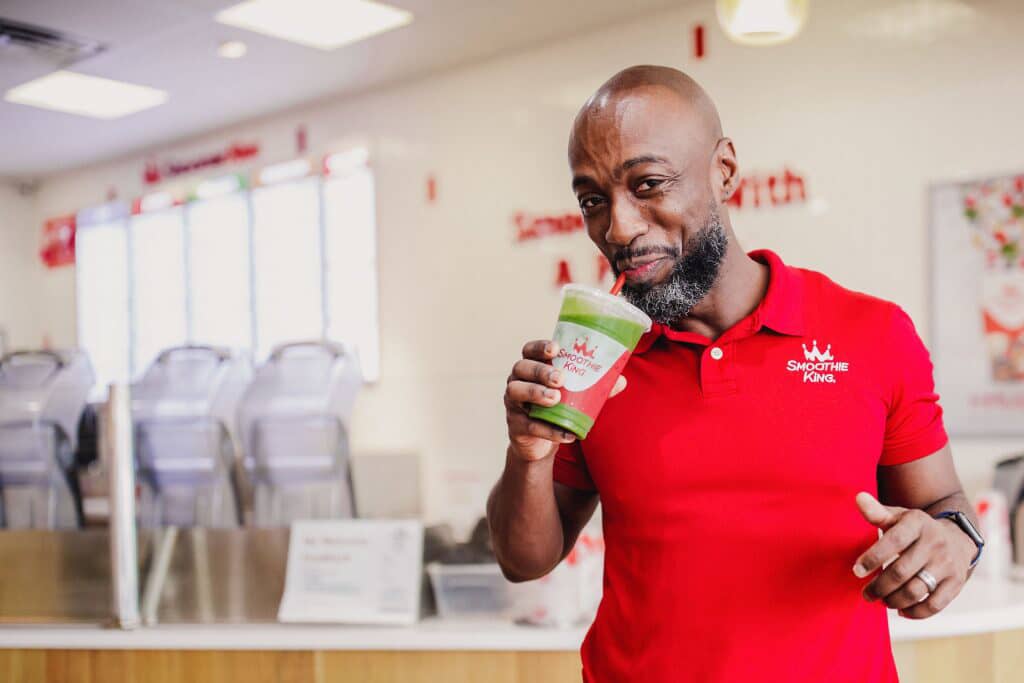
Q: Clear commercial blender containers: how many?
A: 3